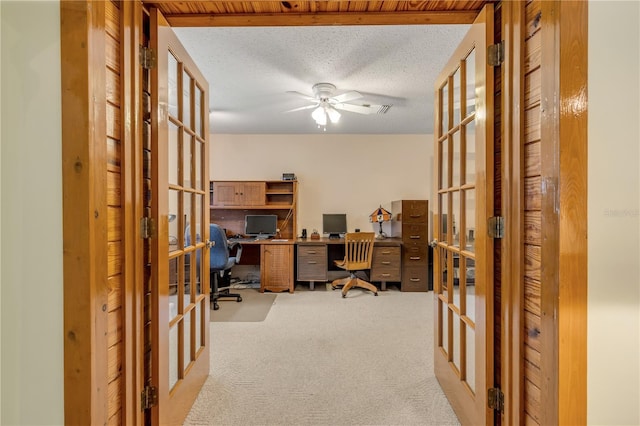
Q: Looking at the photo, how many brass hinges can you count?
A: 6